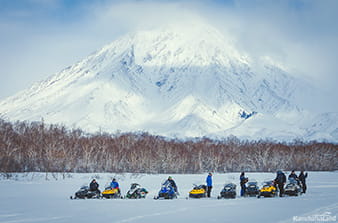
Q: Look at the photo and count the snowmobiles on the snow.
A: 9